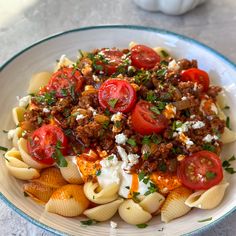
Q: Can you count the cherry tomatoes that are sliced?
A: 8